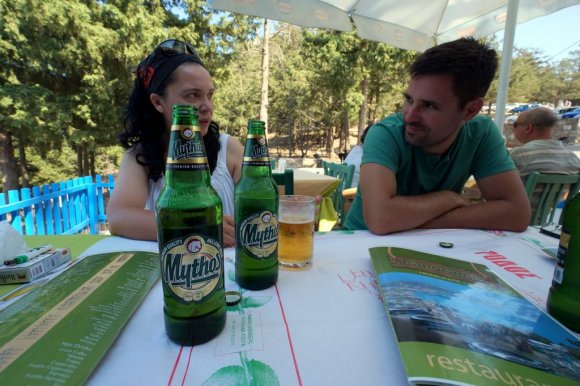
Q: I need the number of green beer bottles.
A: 3